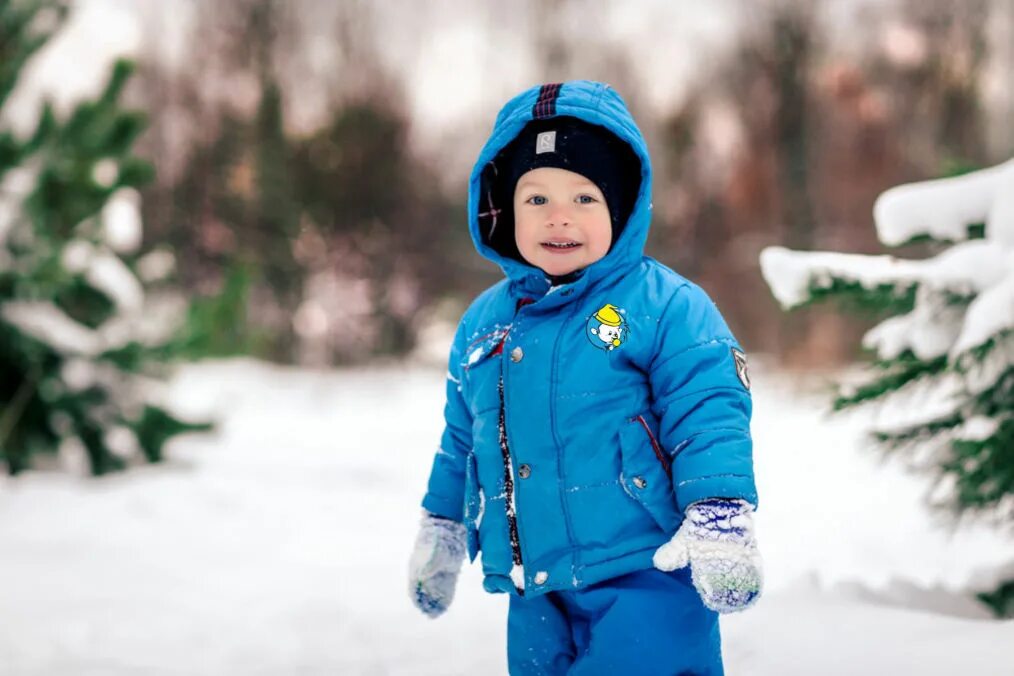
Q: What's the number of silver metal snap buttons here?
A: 4